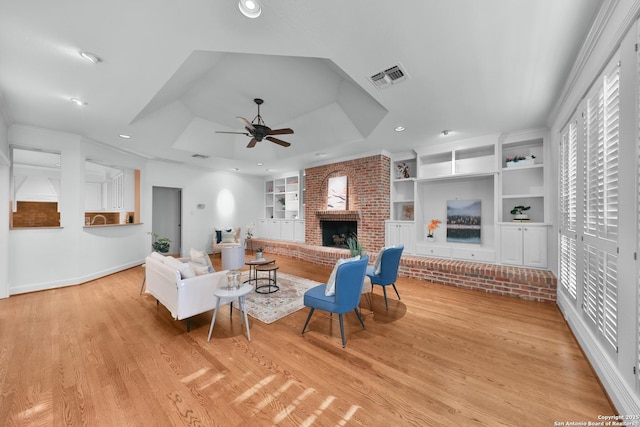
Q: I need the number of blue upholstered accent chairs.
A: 2